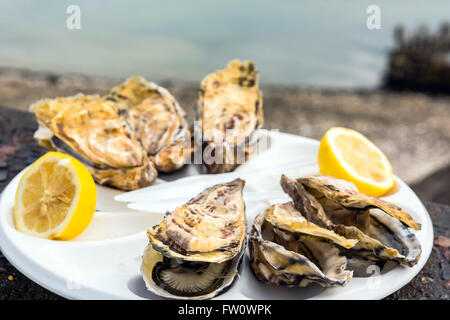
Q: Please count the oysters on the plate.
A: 6